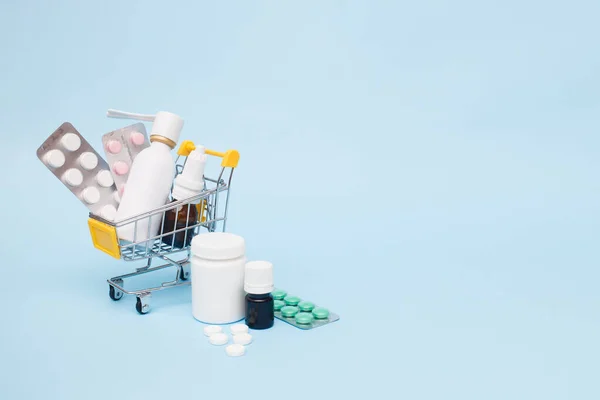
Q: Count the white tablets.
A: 13